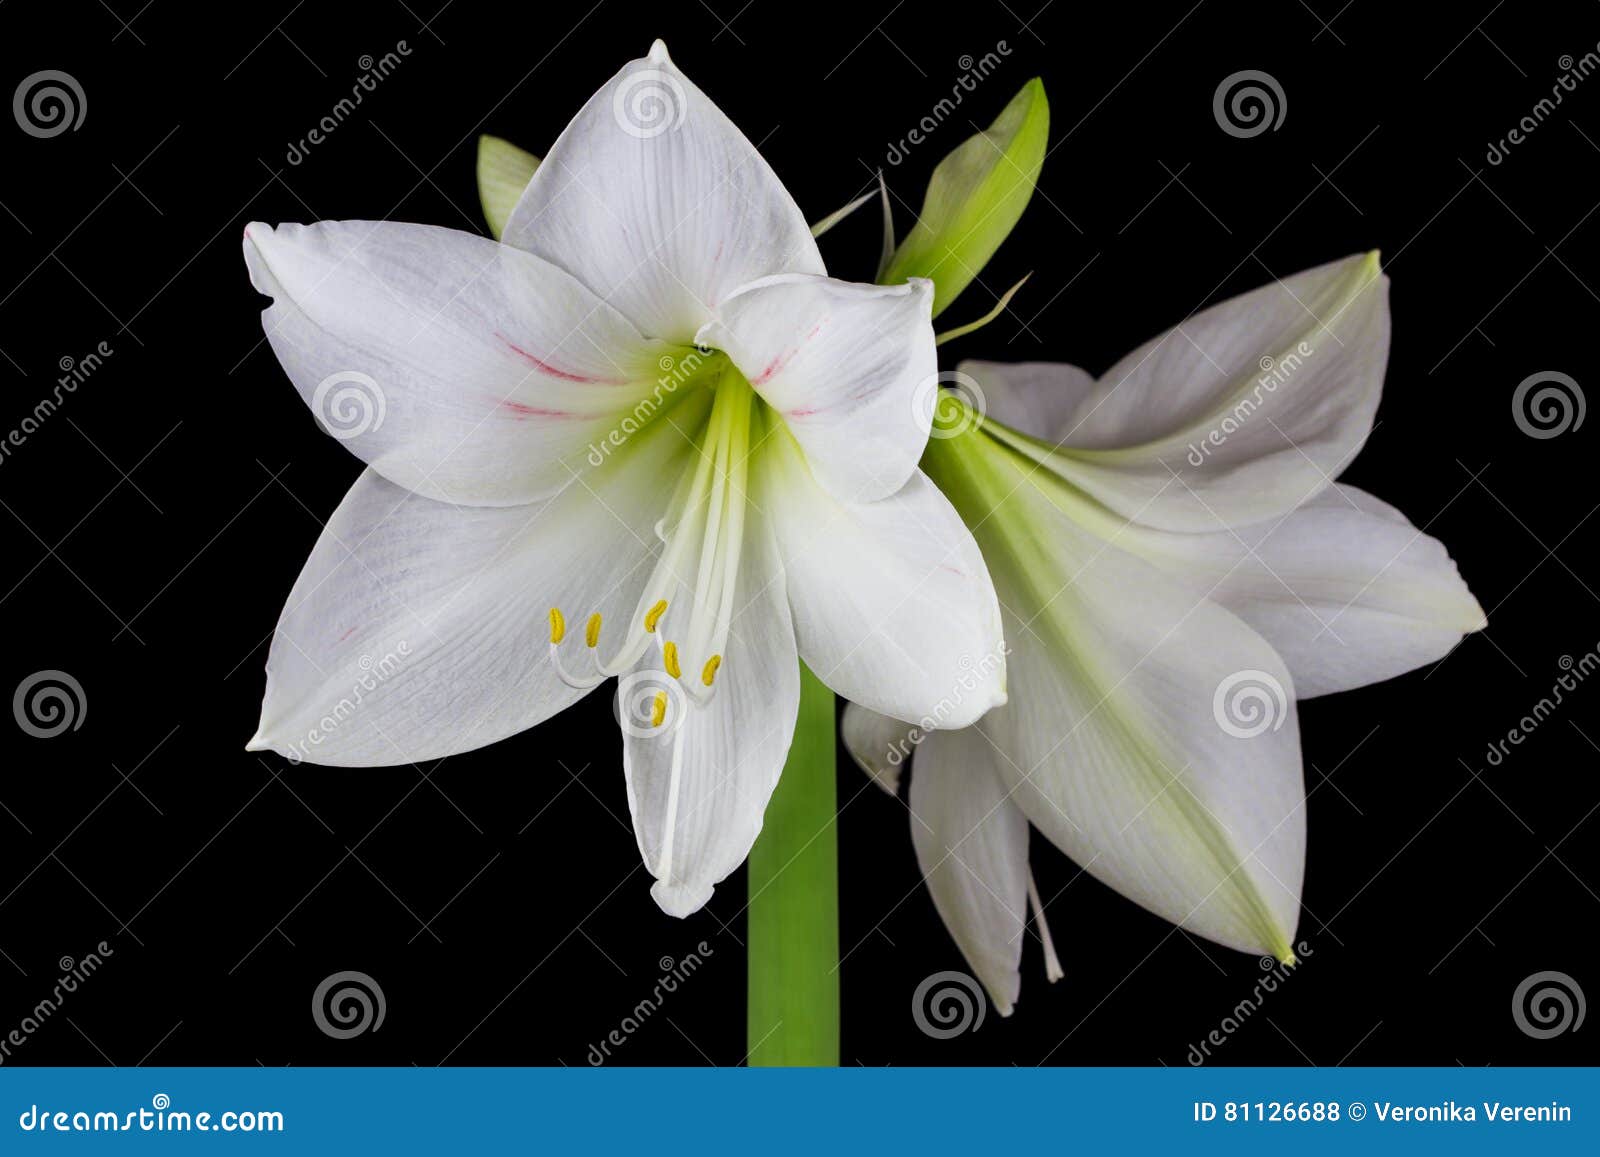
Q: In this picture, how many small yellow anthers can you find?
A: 6